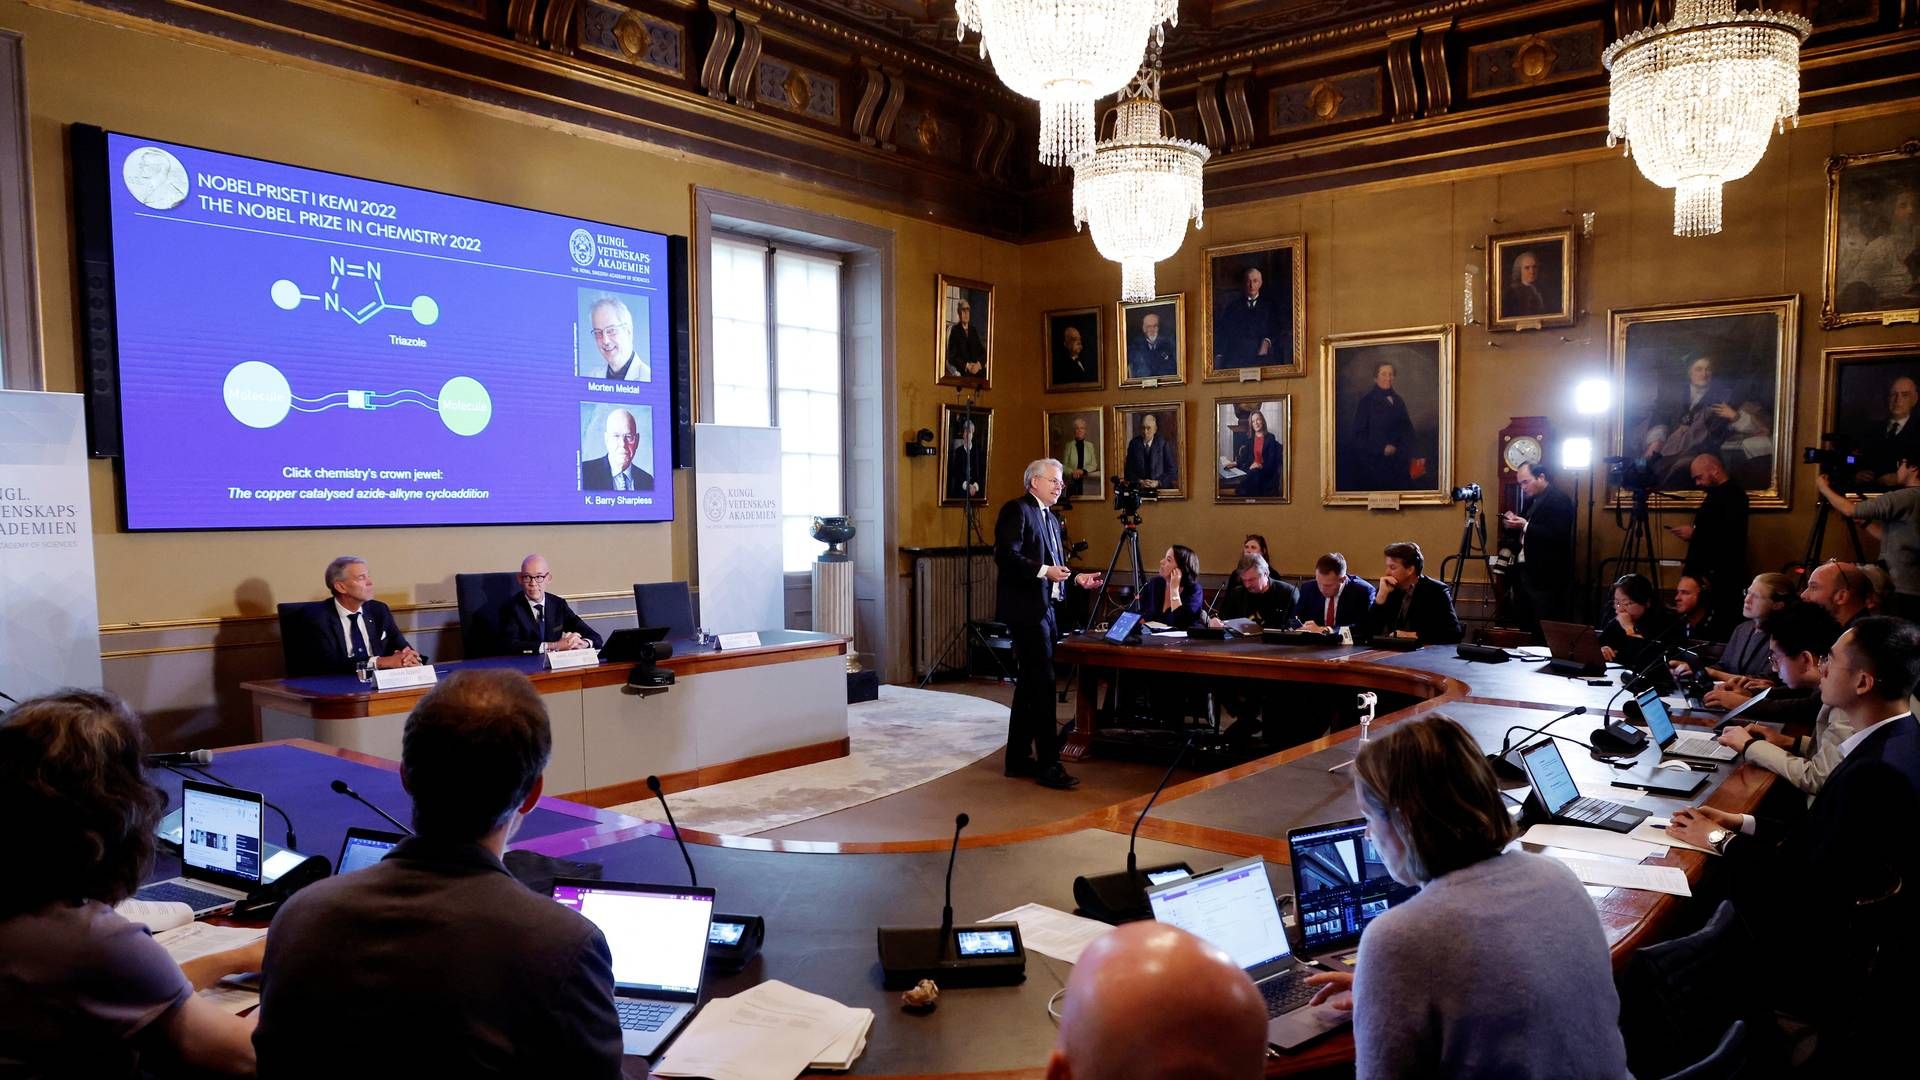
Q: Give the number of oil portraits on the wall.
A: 13